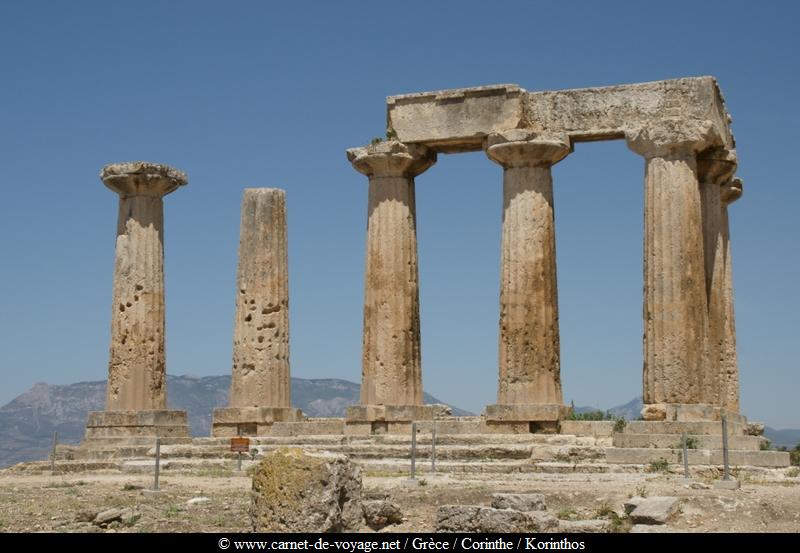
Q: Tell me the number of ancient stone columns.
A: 7